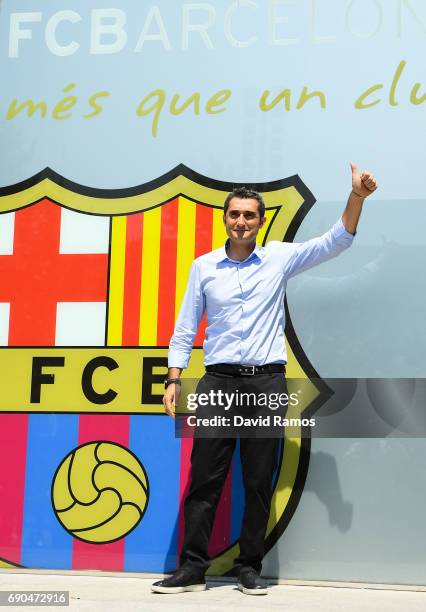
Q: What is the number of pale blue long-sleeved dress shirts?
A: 1